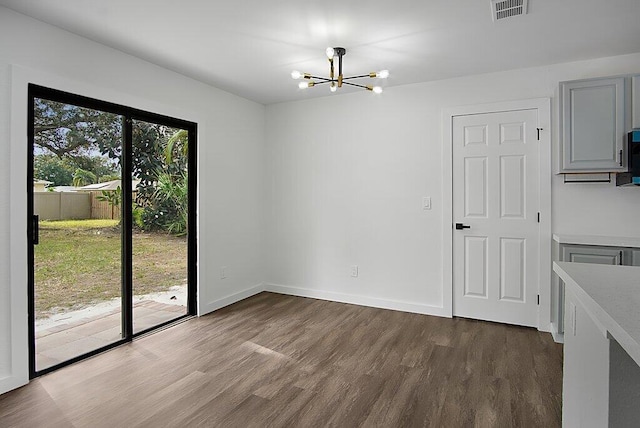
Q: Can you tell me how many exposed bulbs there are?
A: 6